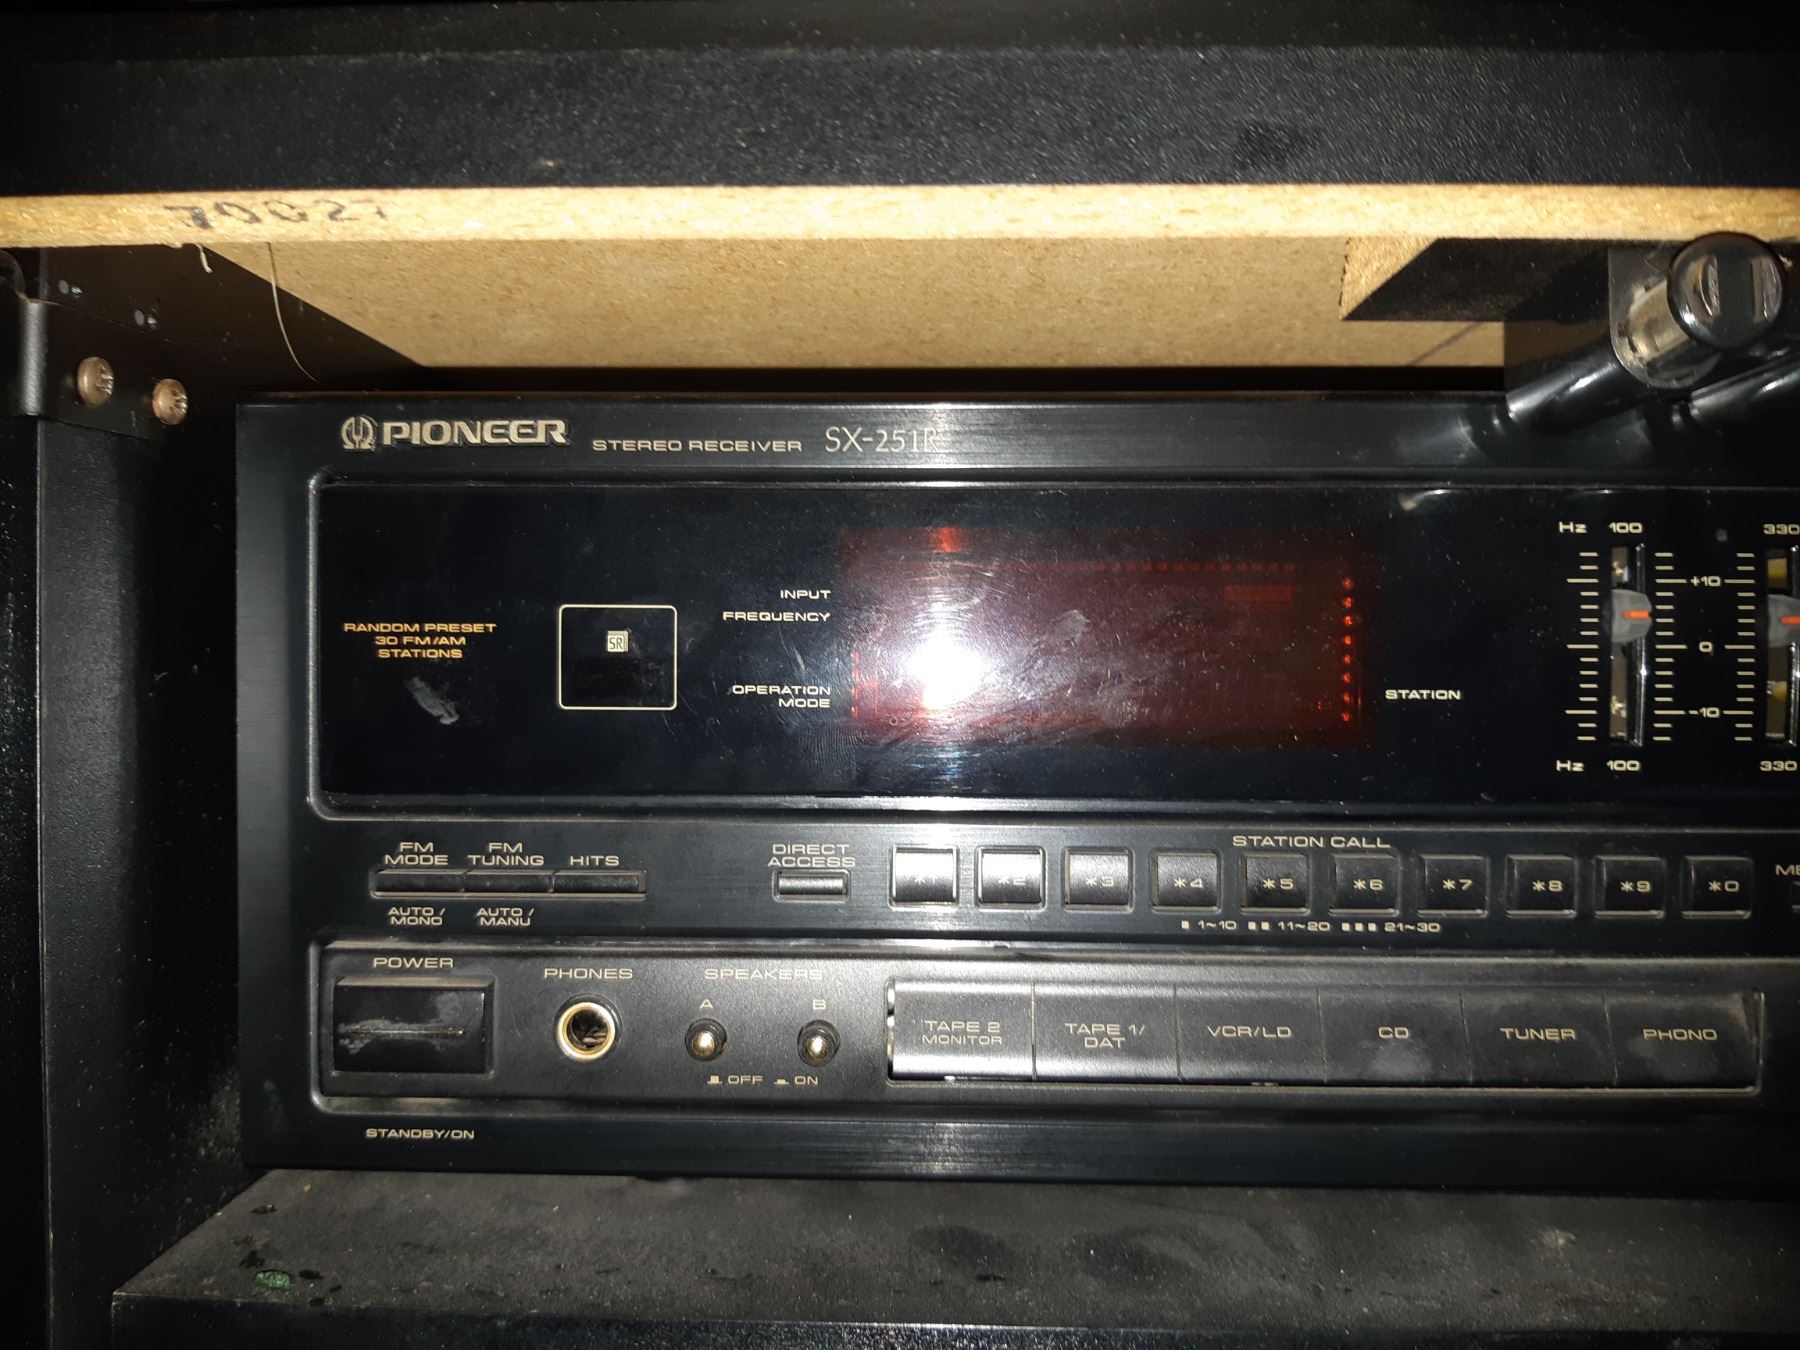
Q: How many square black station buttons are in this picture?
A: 10